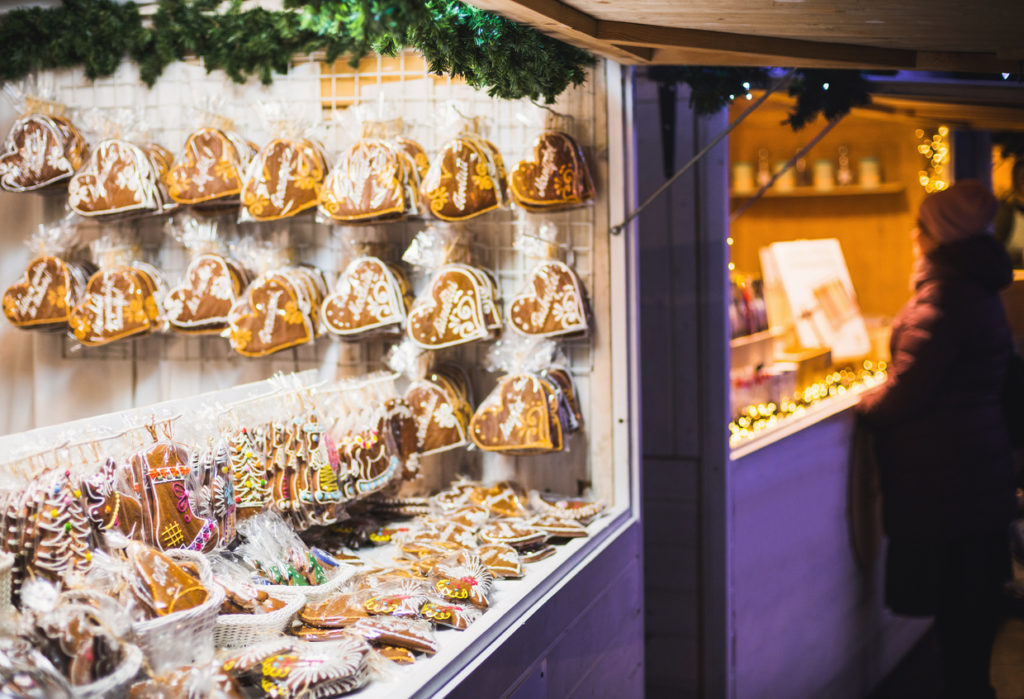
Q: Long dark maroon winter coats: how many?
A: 1